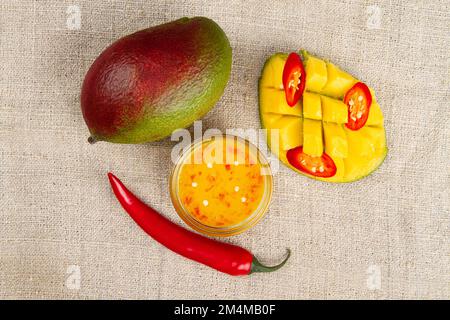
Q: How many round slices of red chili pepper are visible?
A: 3